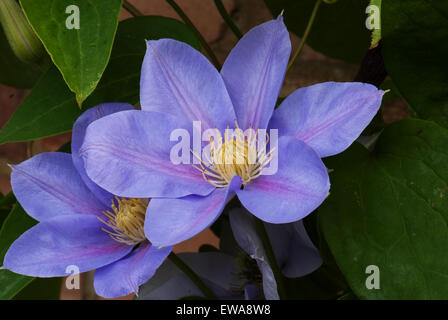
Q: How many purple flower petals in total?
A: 10